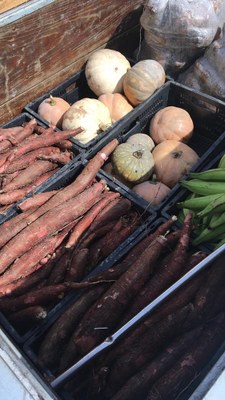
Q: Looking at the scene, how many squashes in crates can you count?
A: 10